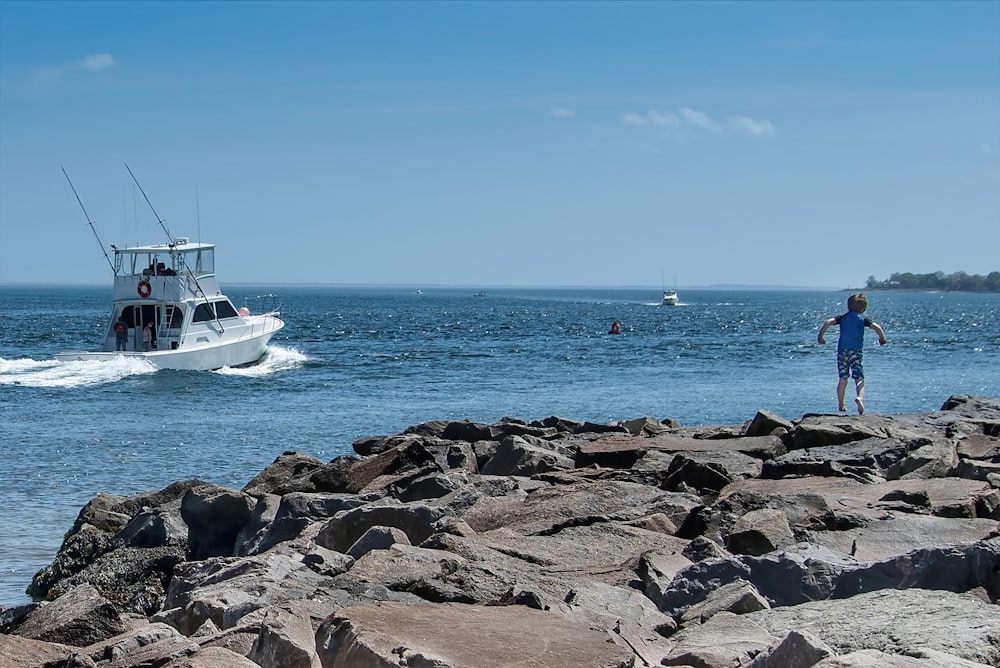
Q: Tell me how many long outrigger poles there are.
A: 2